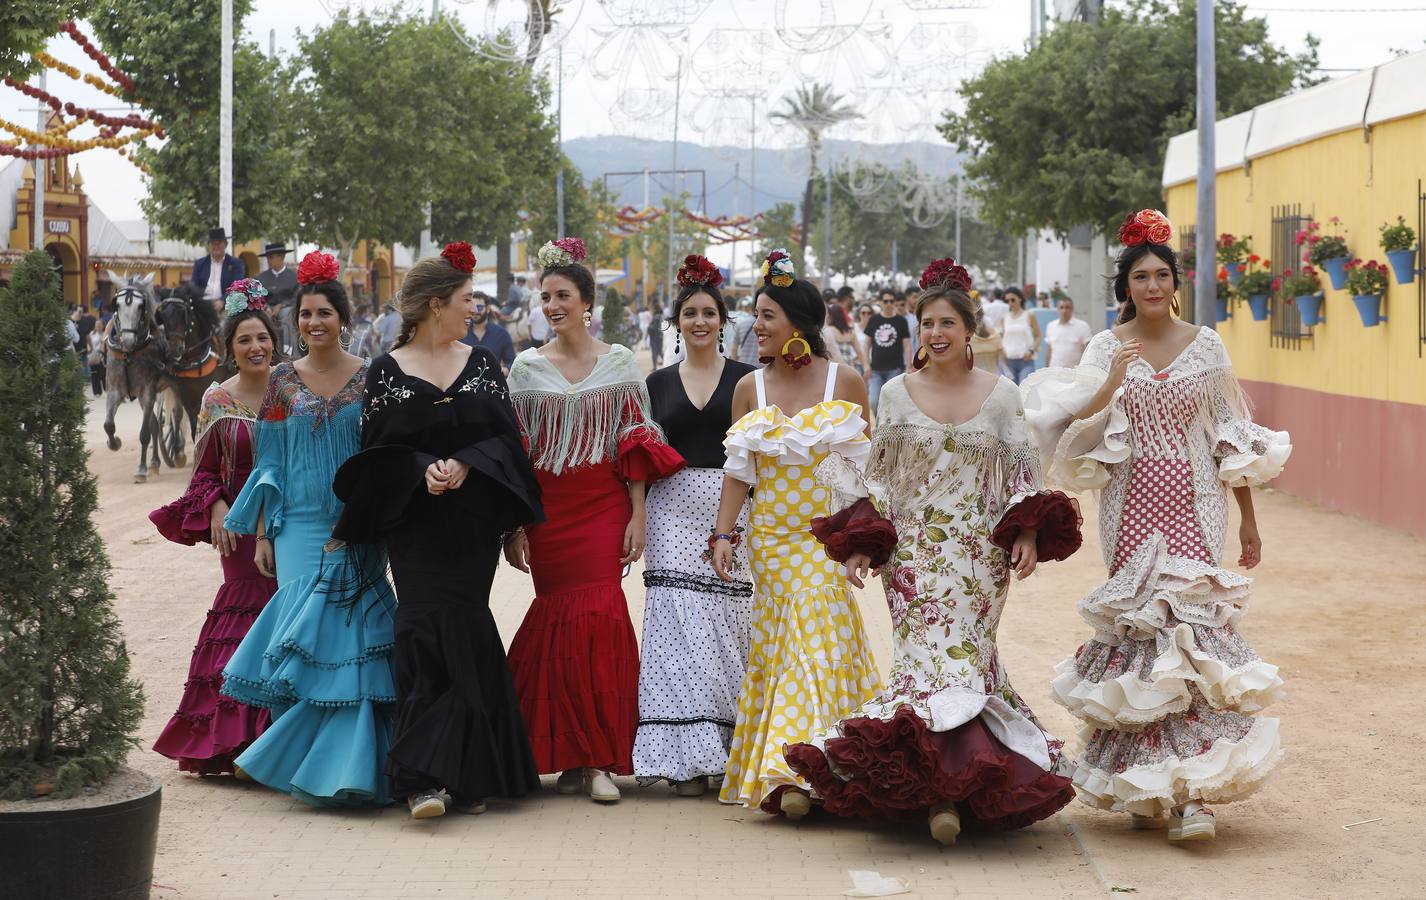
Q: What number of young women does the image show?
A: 8